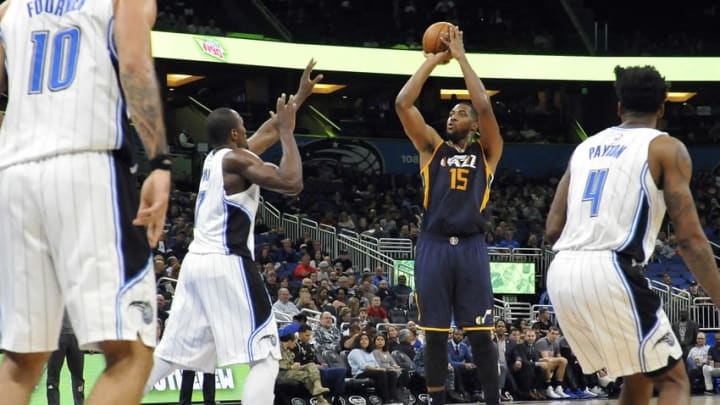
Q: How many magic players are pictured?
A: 3